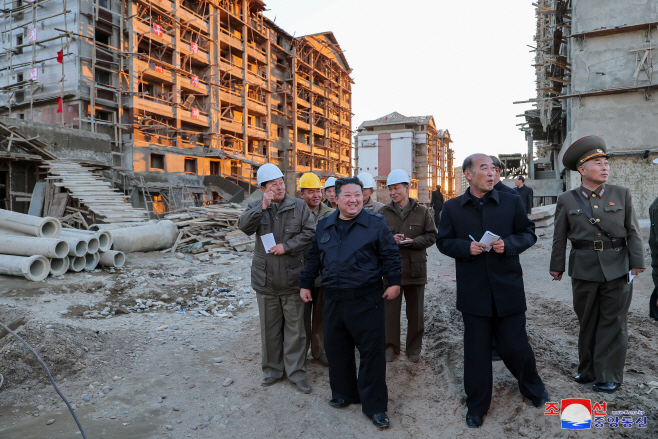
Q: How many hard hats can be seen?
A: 5